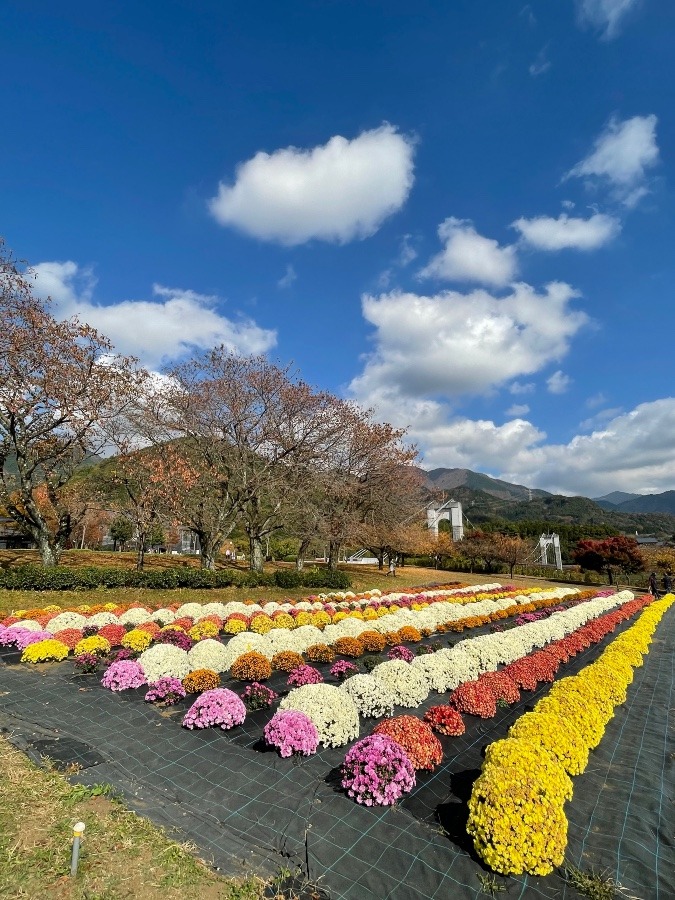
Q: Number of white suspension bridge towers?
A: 2